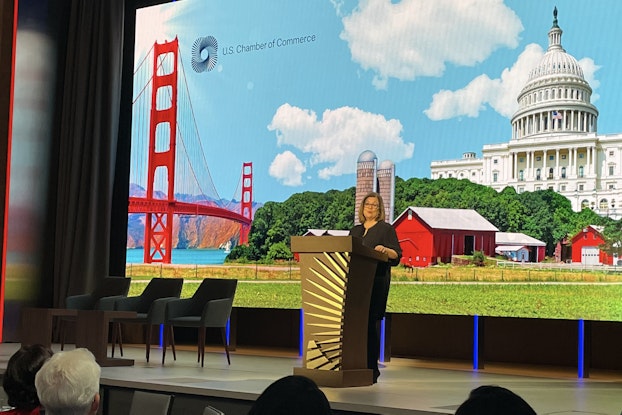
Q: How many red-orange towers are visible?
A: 2